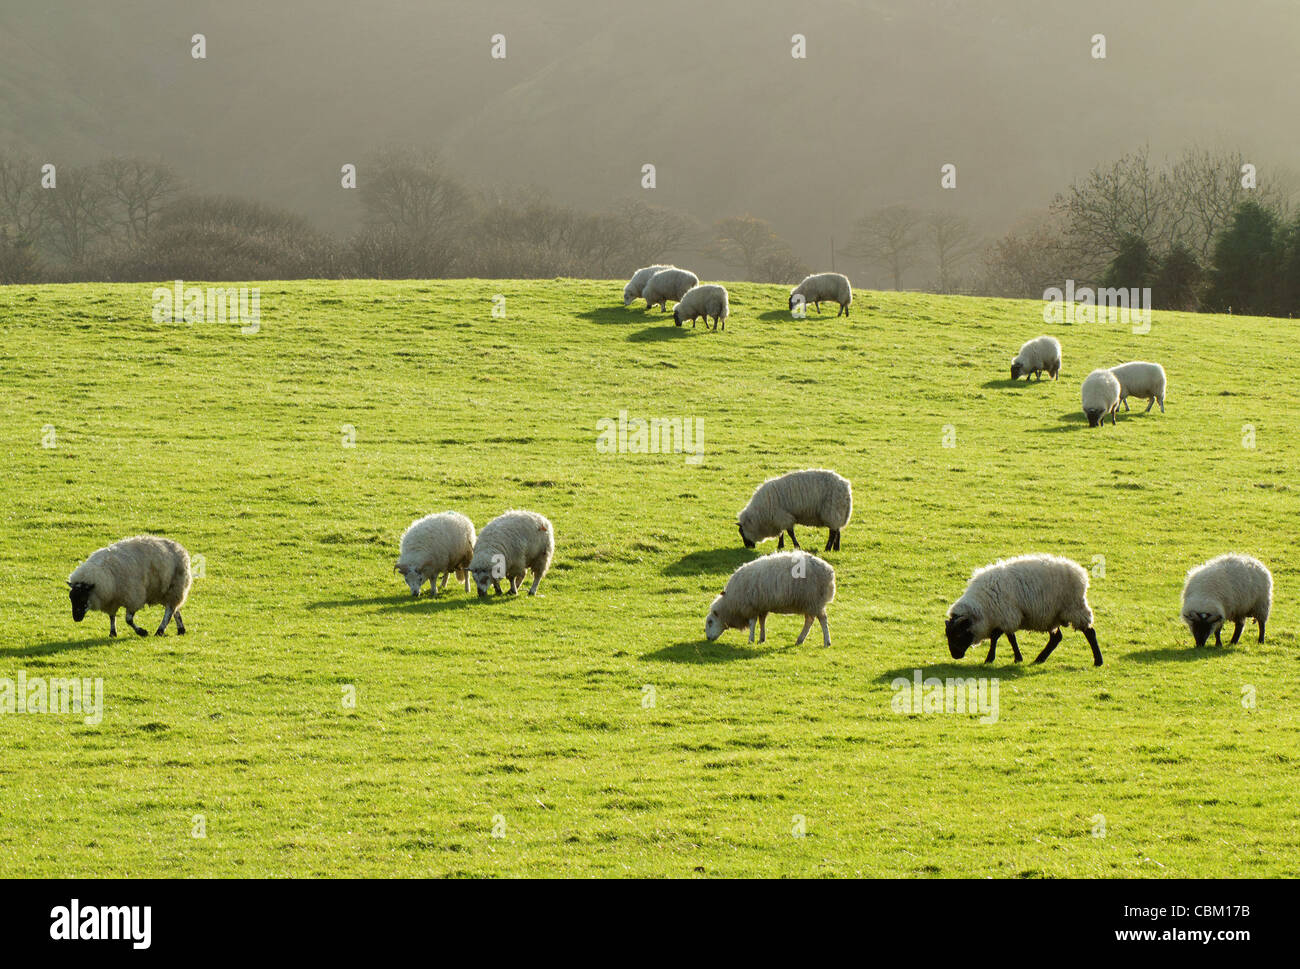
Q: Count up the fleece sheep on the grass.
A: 14